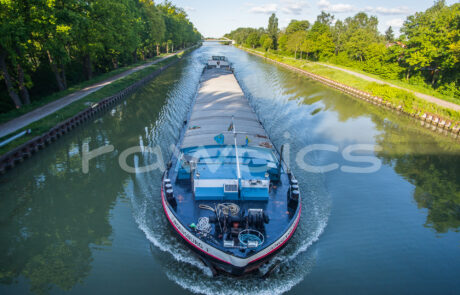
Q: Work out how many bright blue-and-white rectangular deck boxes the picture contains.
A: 2